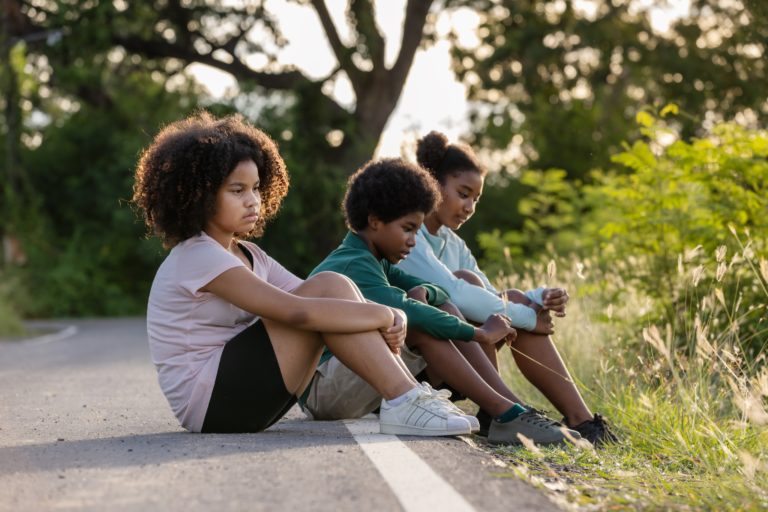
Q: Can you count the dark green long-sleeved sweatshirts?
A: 1